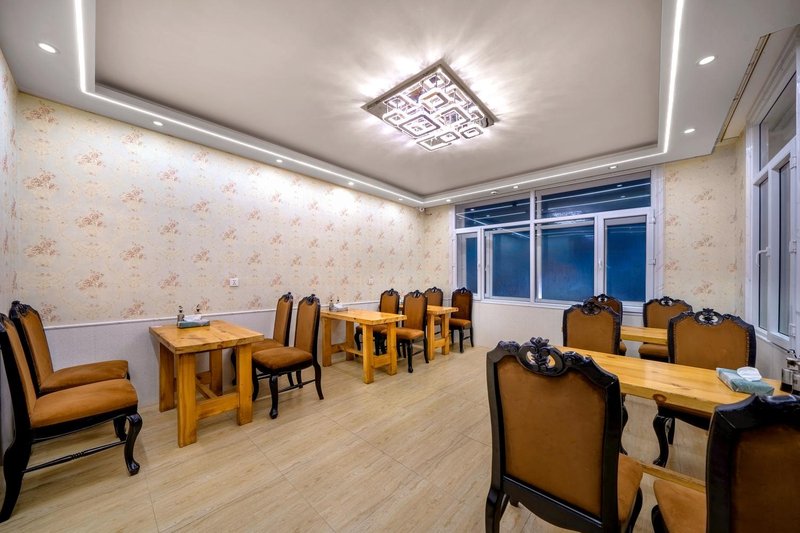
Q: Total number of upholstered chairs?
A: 14